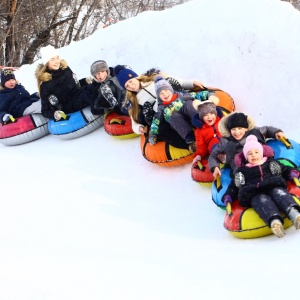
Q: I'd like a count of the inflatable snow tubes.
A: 7